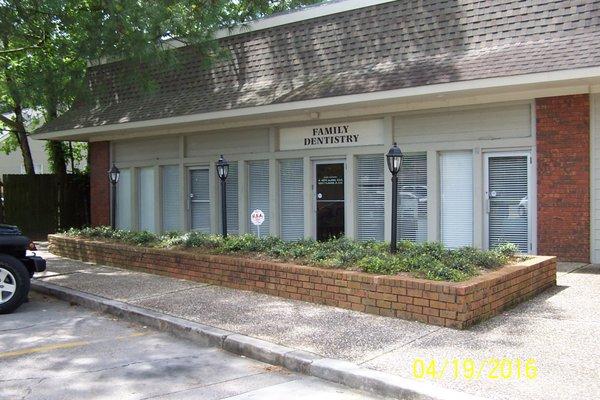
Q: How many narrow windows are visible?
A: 9